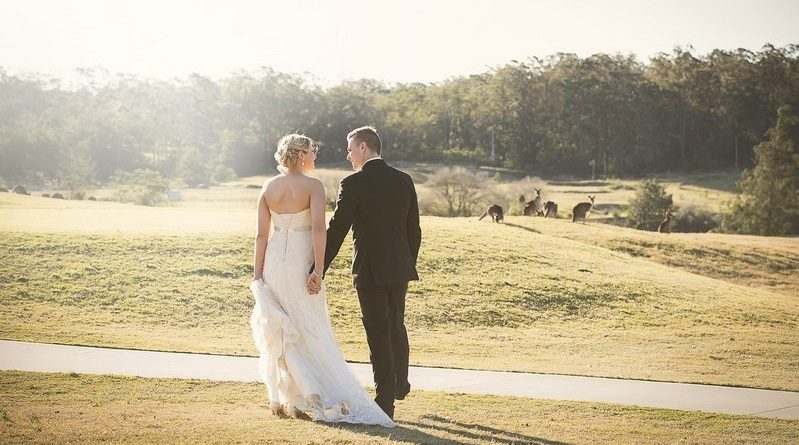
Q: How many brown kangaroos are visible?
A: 5